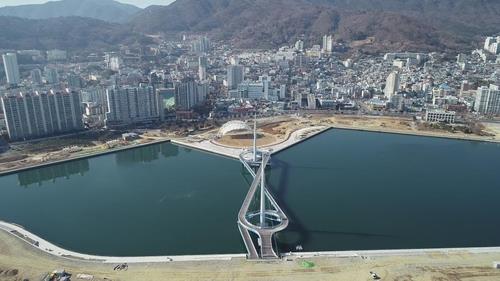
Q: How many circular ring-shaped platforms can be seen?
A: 2